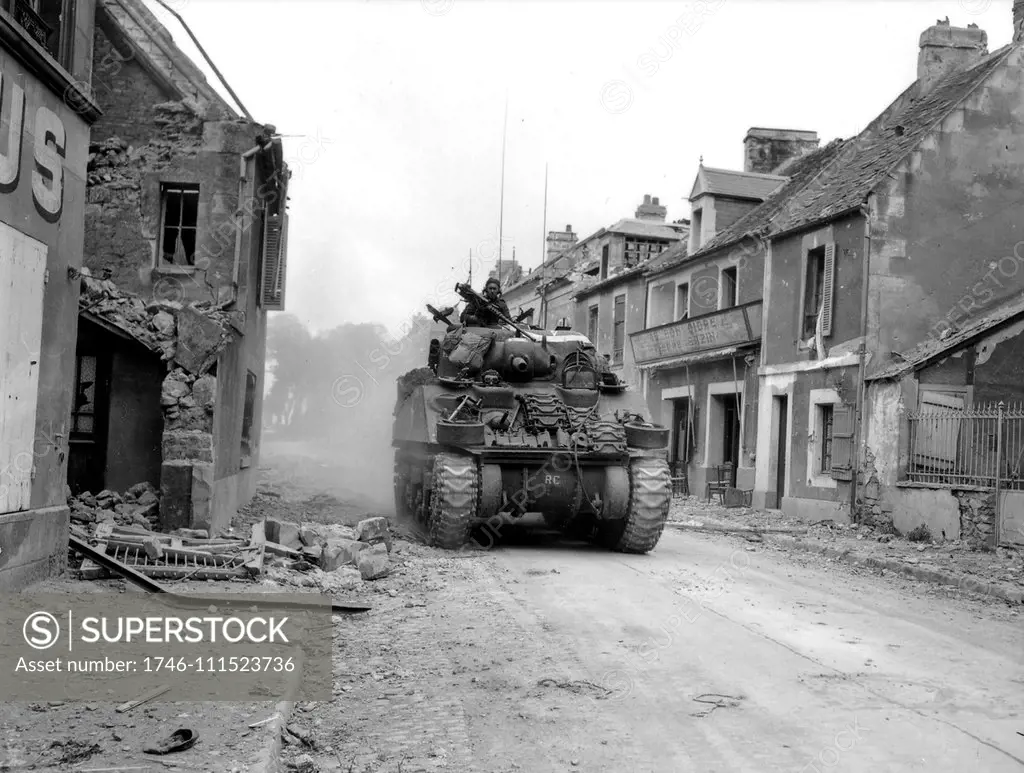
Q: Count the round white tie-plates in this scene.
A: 0